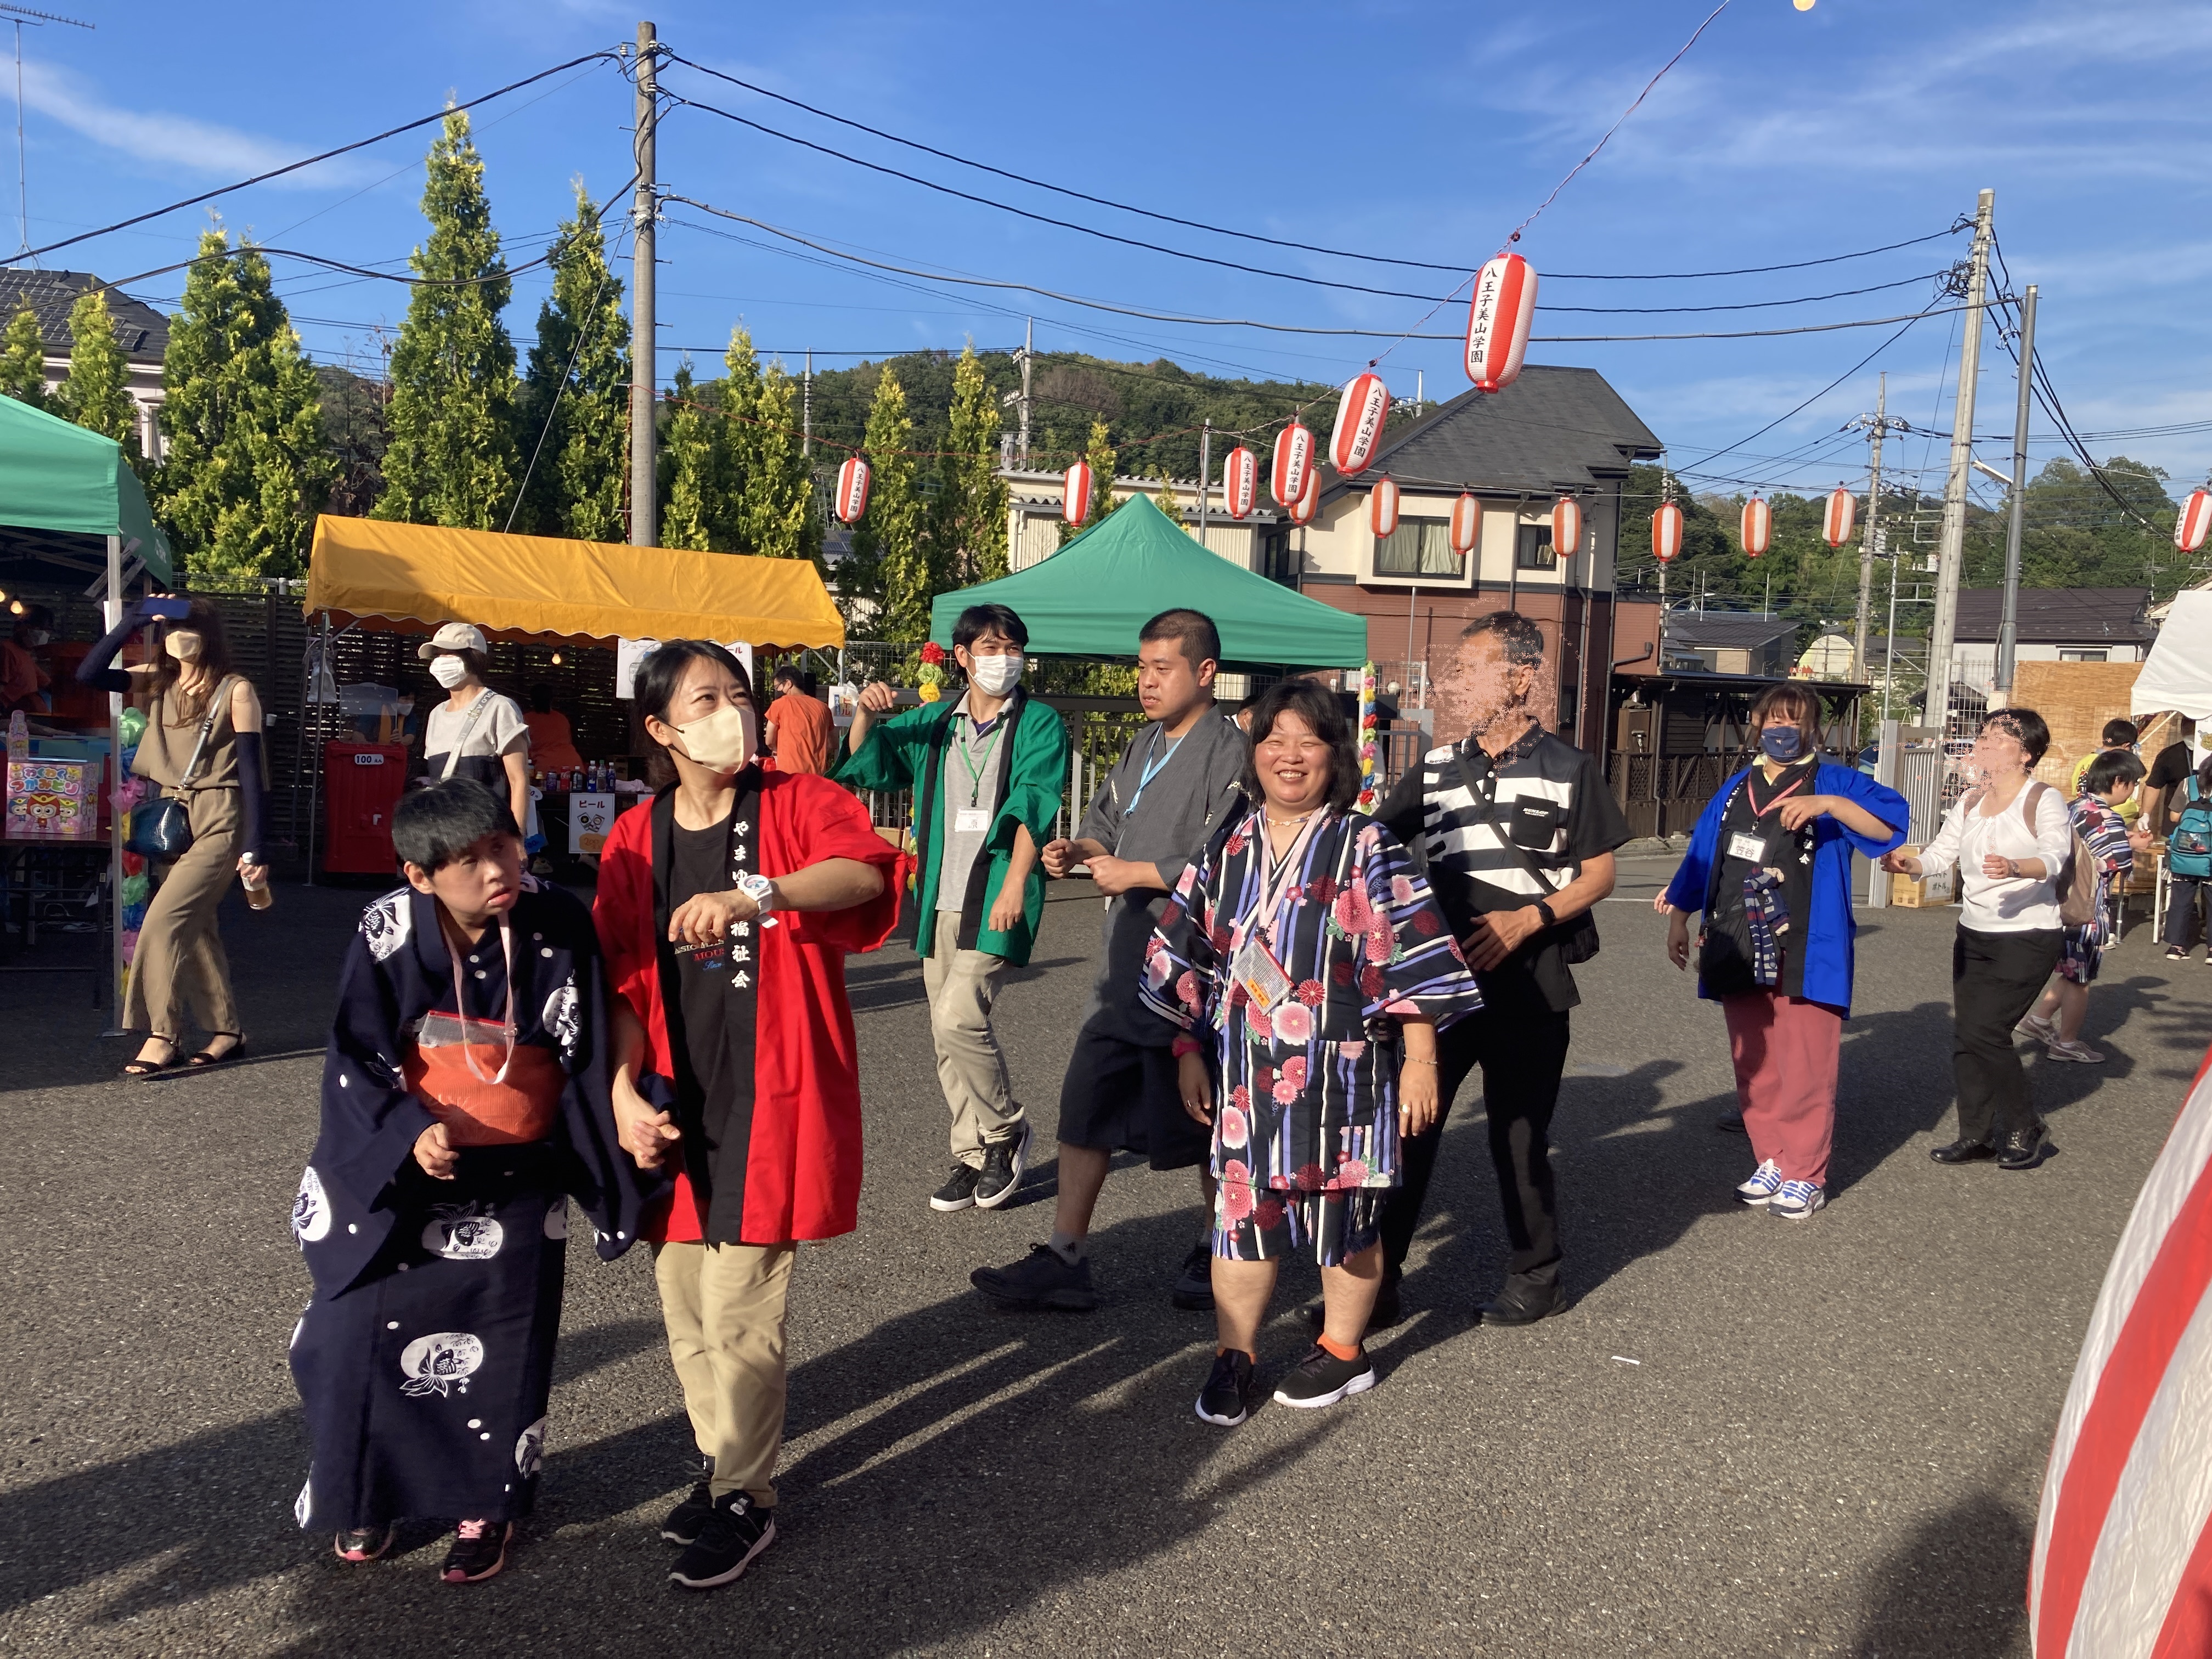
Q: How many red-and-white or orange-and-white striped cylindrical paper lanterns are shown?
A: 14